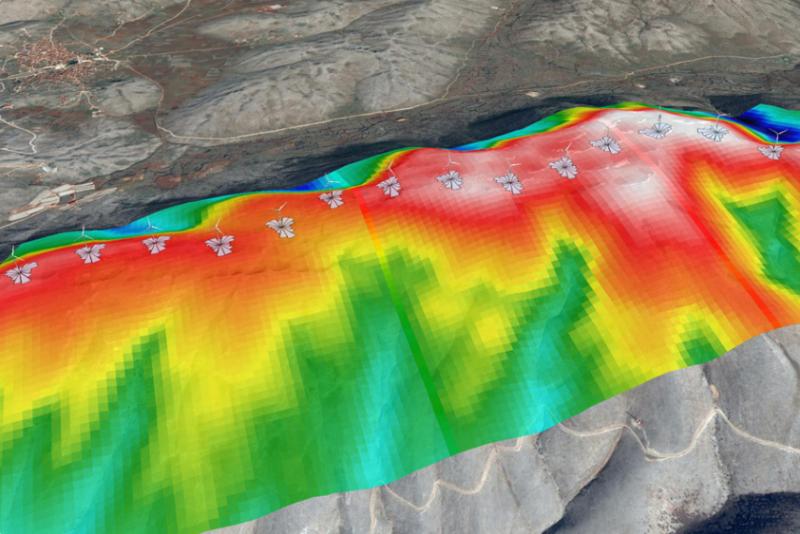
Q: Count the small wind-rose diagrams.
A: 14